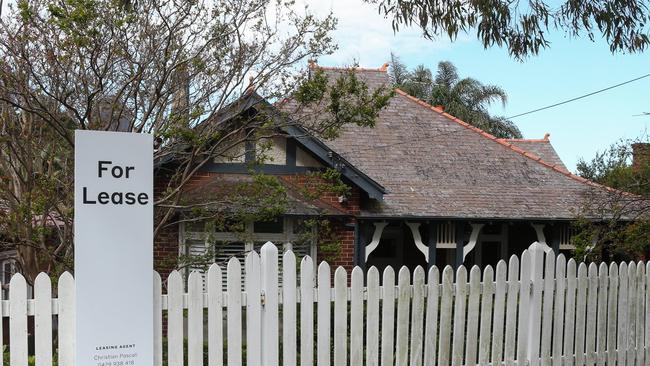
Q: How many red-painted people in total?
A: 0